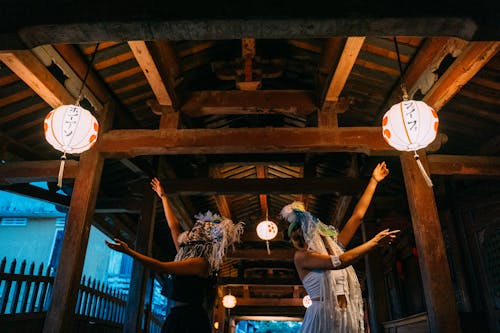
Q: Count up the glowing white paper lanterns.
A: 5